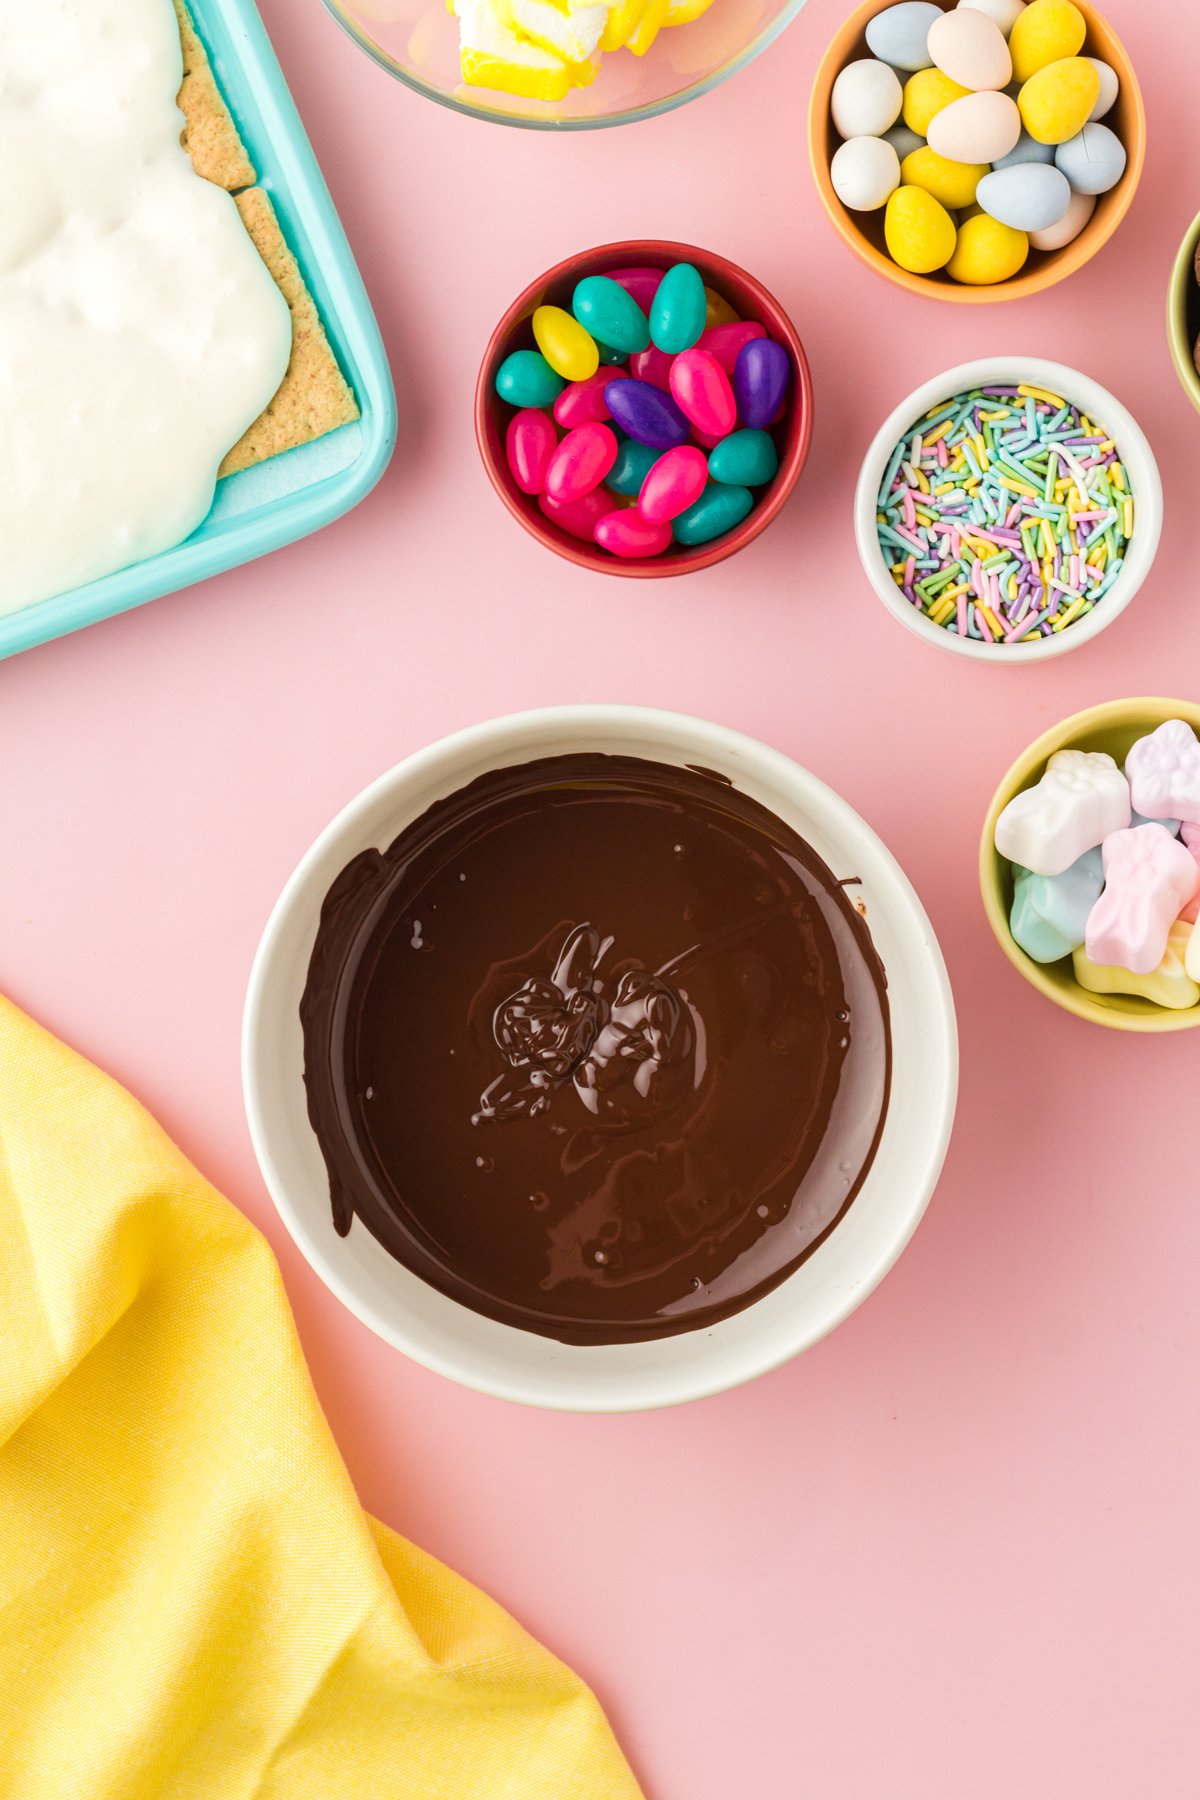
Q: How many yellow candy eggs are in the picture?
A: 6